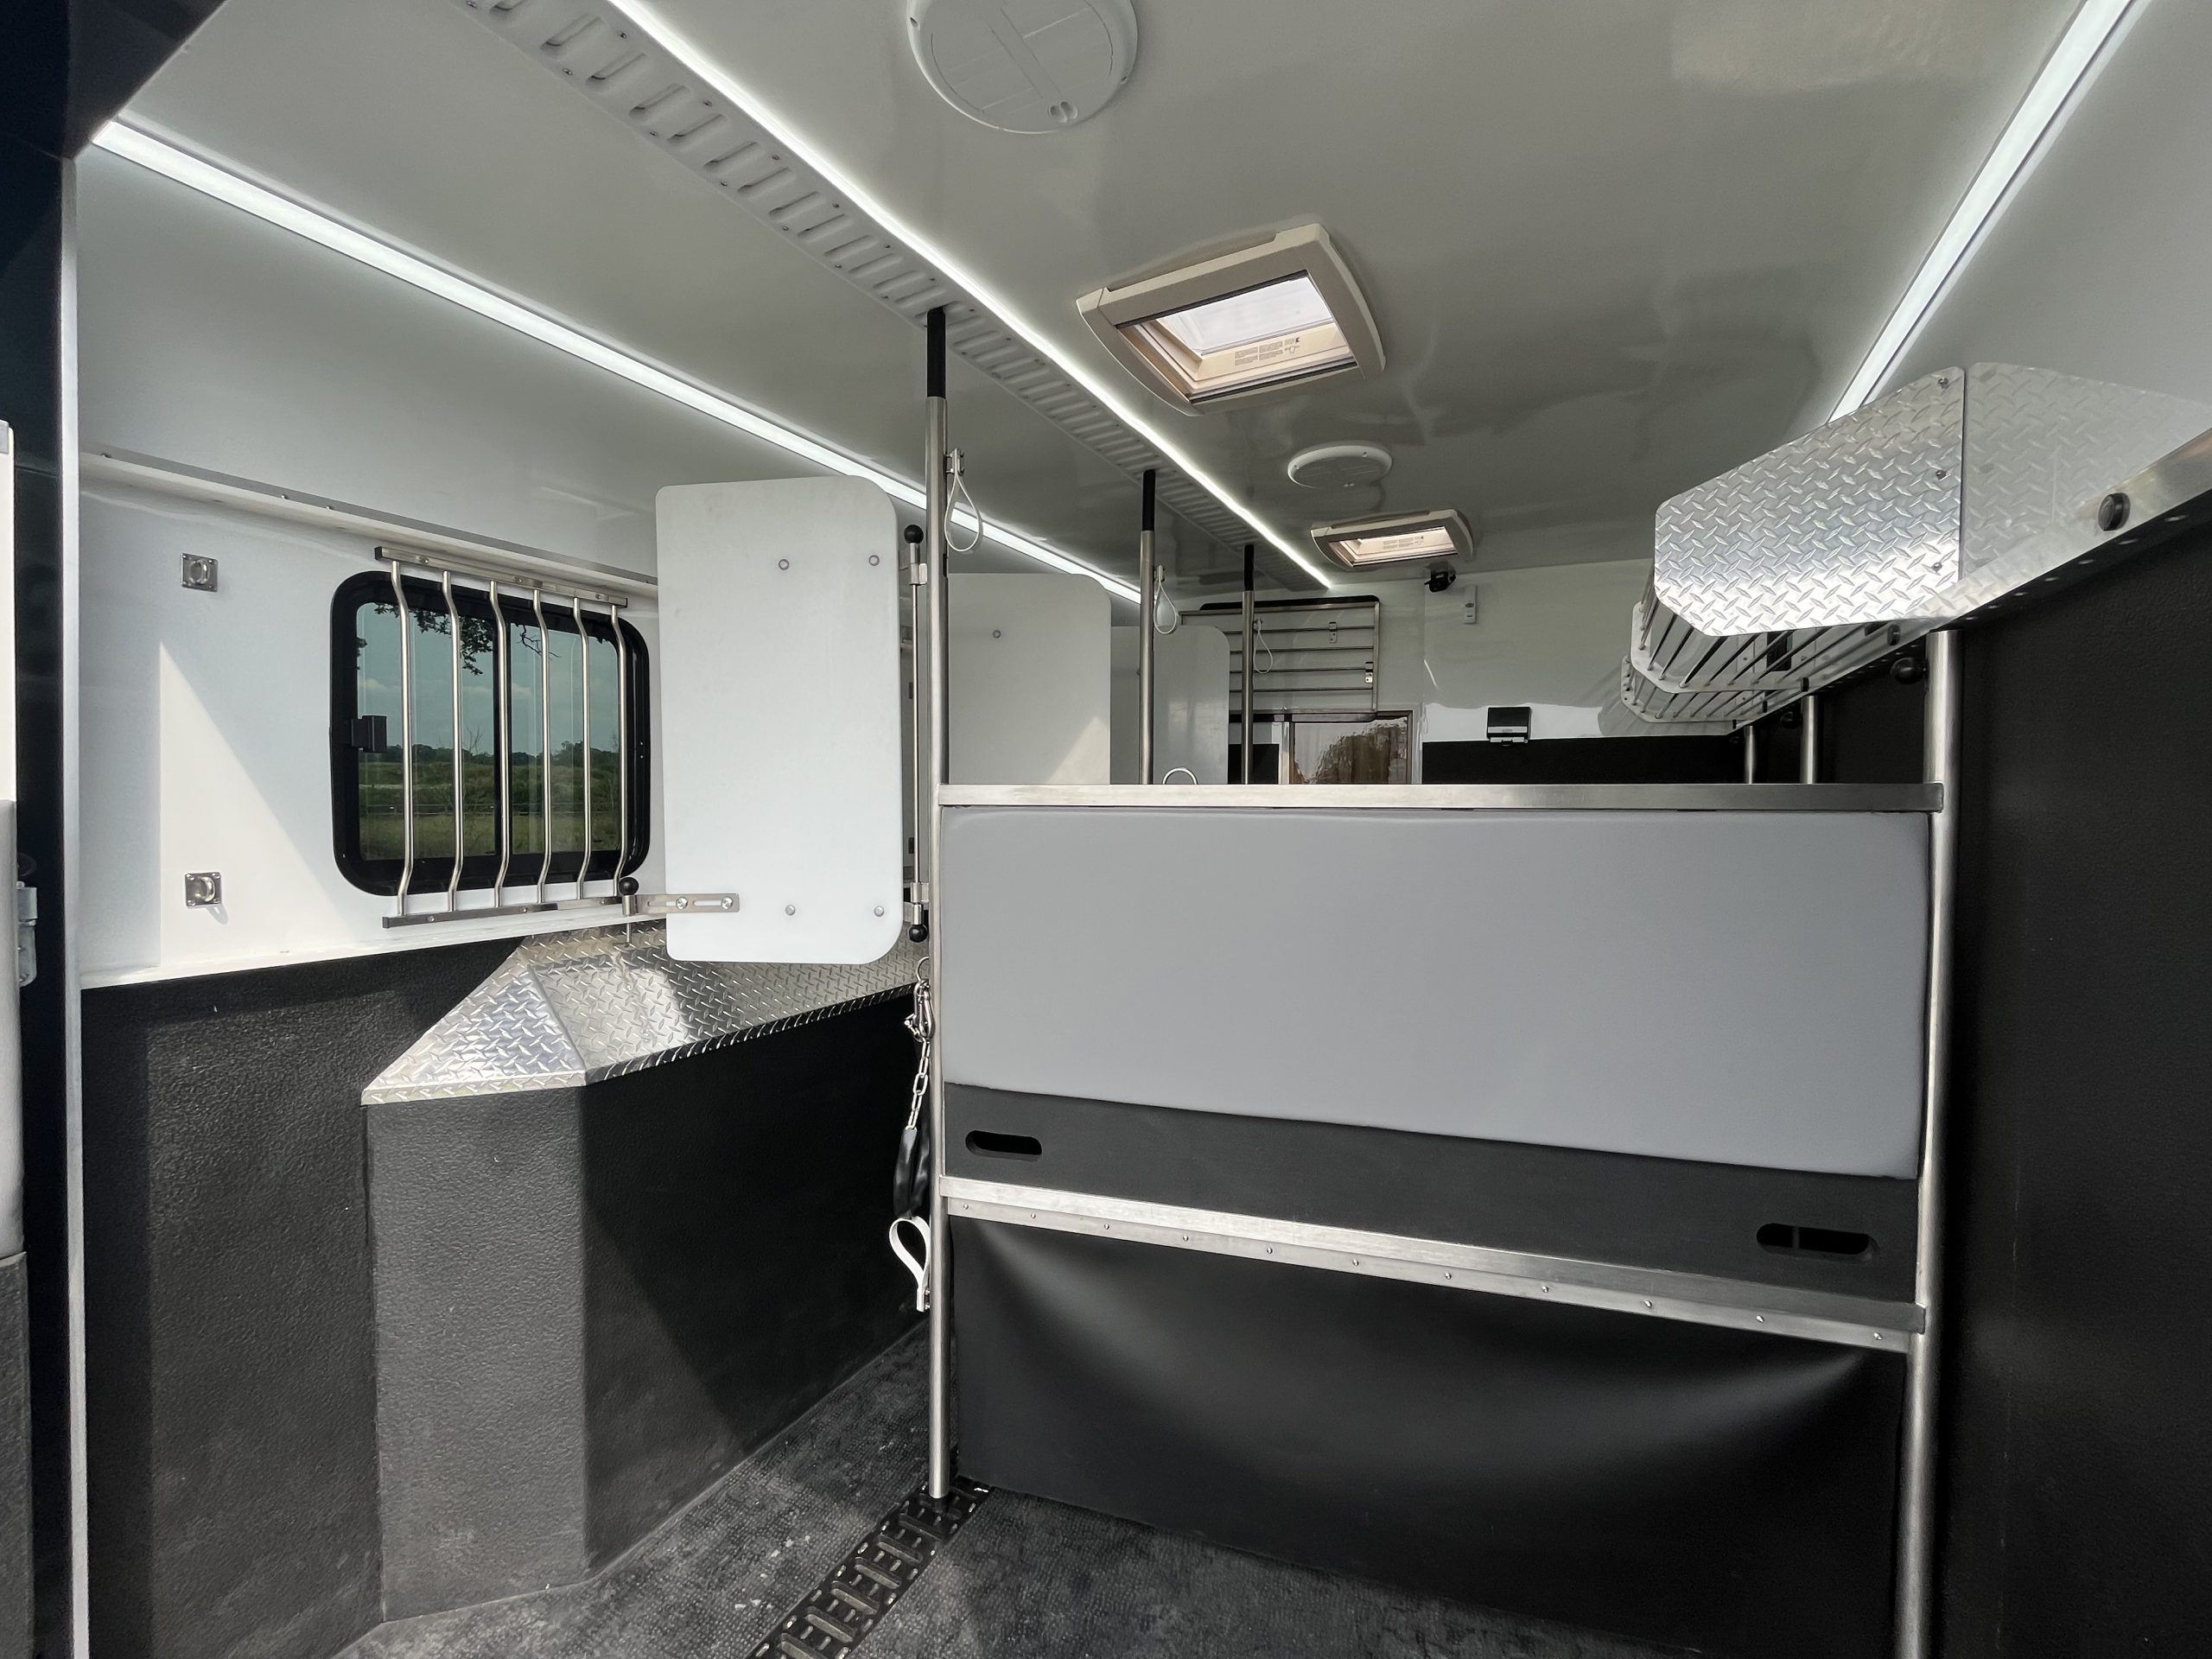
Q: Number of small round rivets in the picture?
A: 11